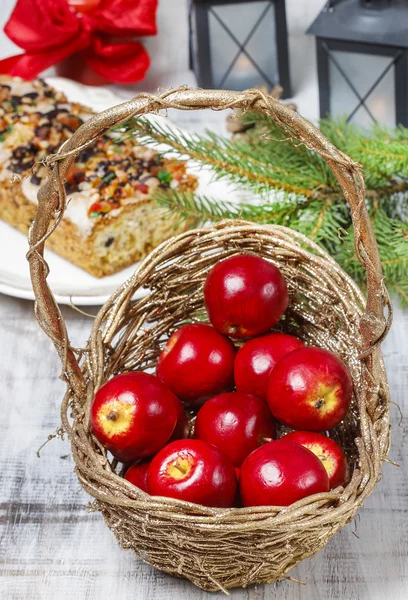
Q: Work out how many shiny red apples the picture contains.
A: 11